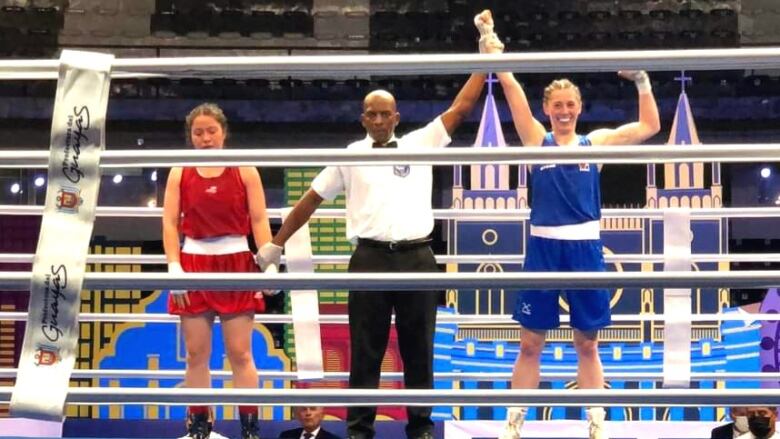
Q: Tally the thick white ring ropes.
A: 4